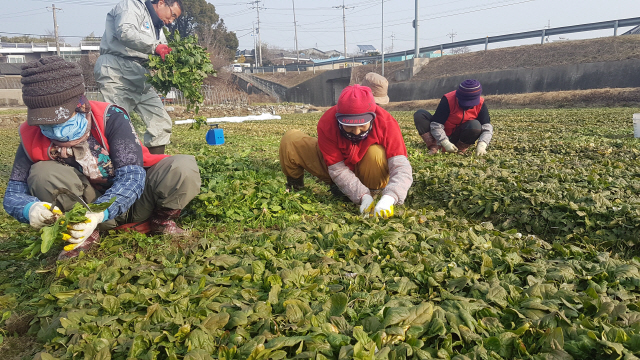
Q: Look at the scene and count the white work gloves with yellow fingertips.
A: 4